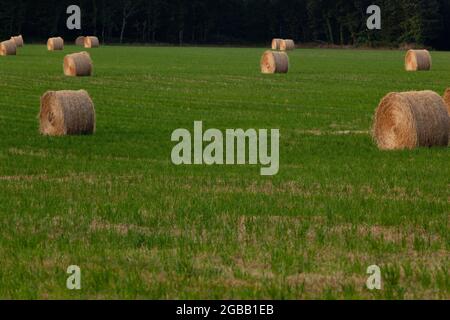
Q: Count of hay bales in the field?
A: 13